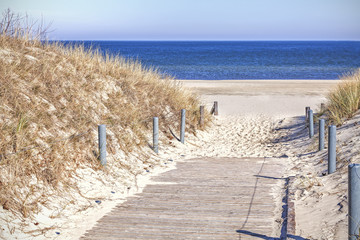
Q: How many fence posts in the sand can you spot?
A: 11